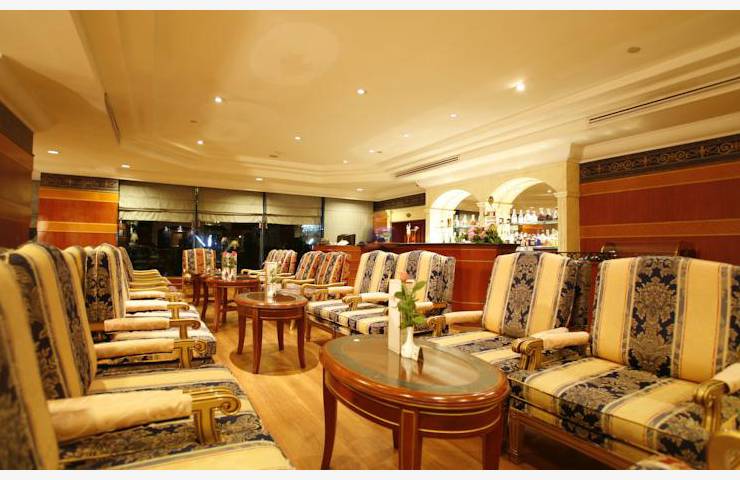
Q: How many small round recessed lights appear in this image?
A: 13